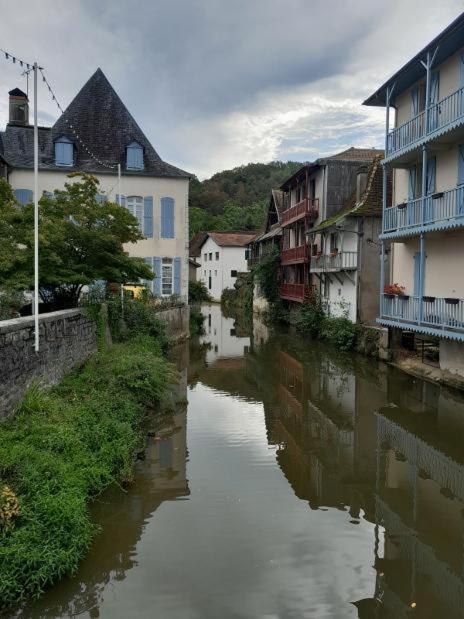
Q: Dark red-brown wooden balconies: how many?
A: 3